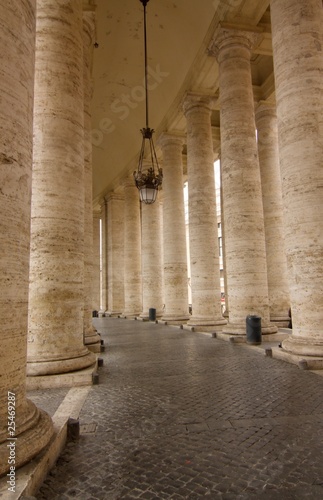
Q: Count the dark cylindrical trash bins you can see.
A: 2